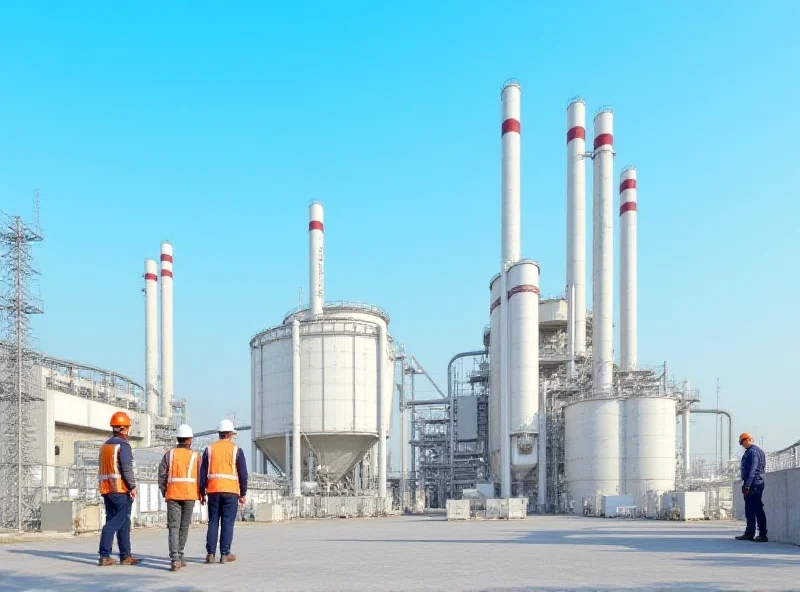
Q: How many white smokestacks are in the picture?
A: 7